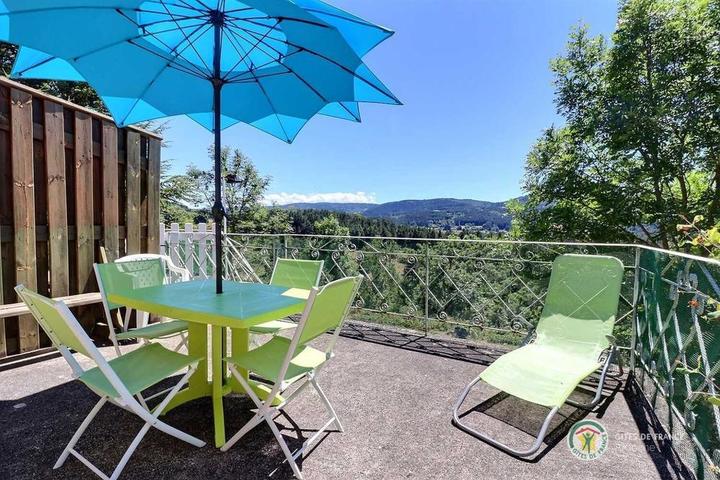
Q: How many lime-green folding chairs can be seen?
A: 4